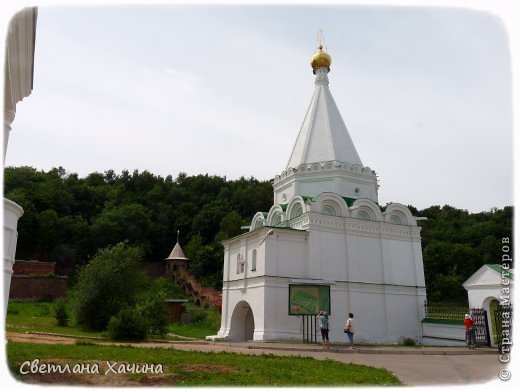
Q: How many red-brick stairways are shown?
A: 1